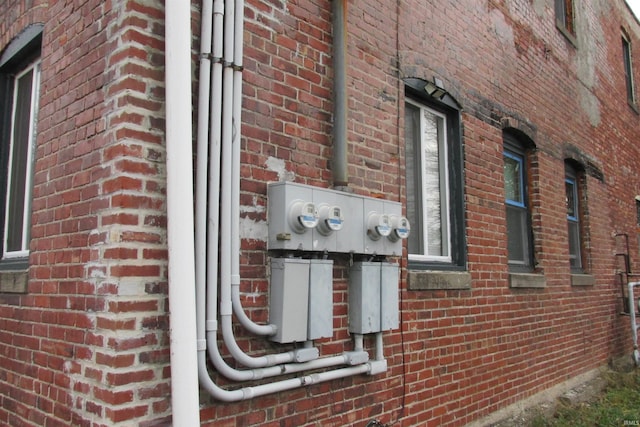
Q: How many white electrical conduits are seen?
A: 4